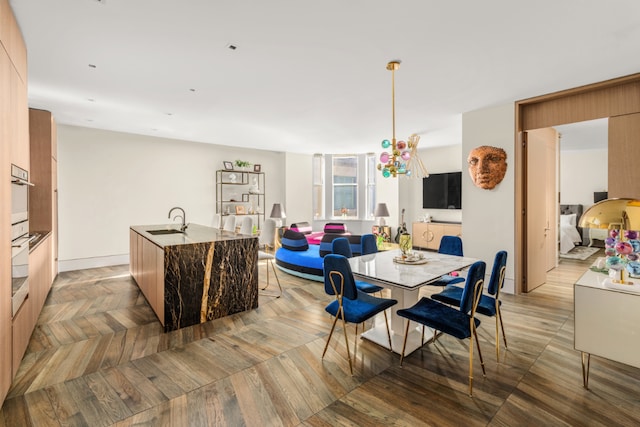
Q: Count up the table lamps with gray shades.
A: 2